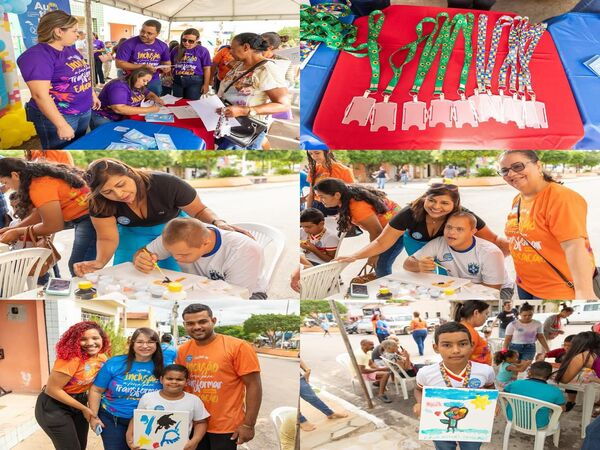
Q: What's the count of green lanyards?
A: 5